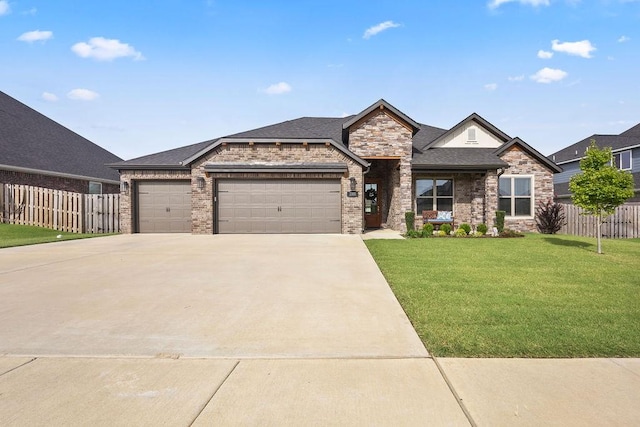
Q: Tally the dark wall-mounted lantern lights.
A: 3